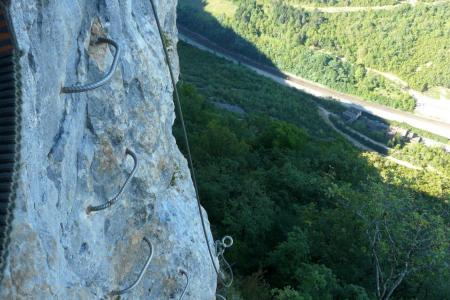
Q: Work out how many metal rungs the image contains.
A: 4